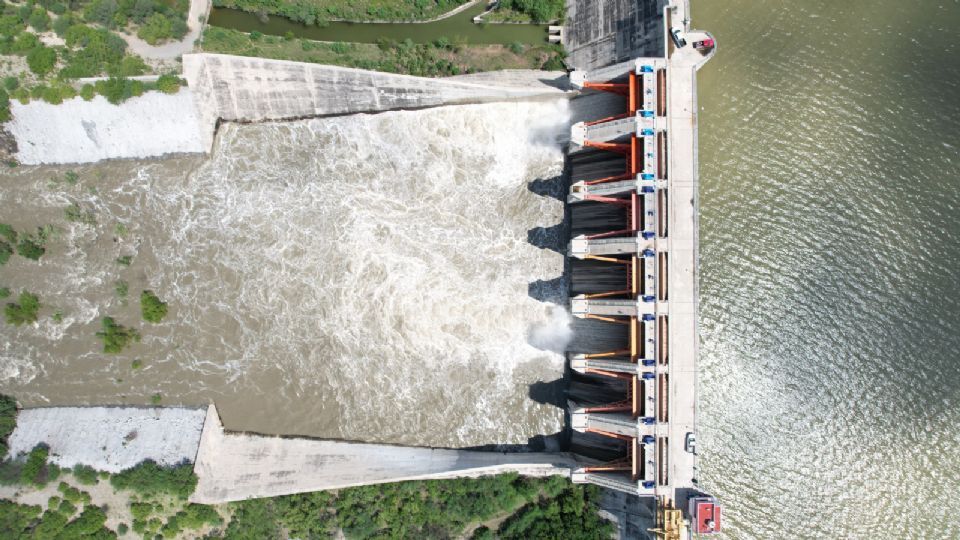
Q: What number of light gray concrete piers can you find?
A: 8